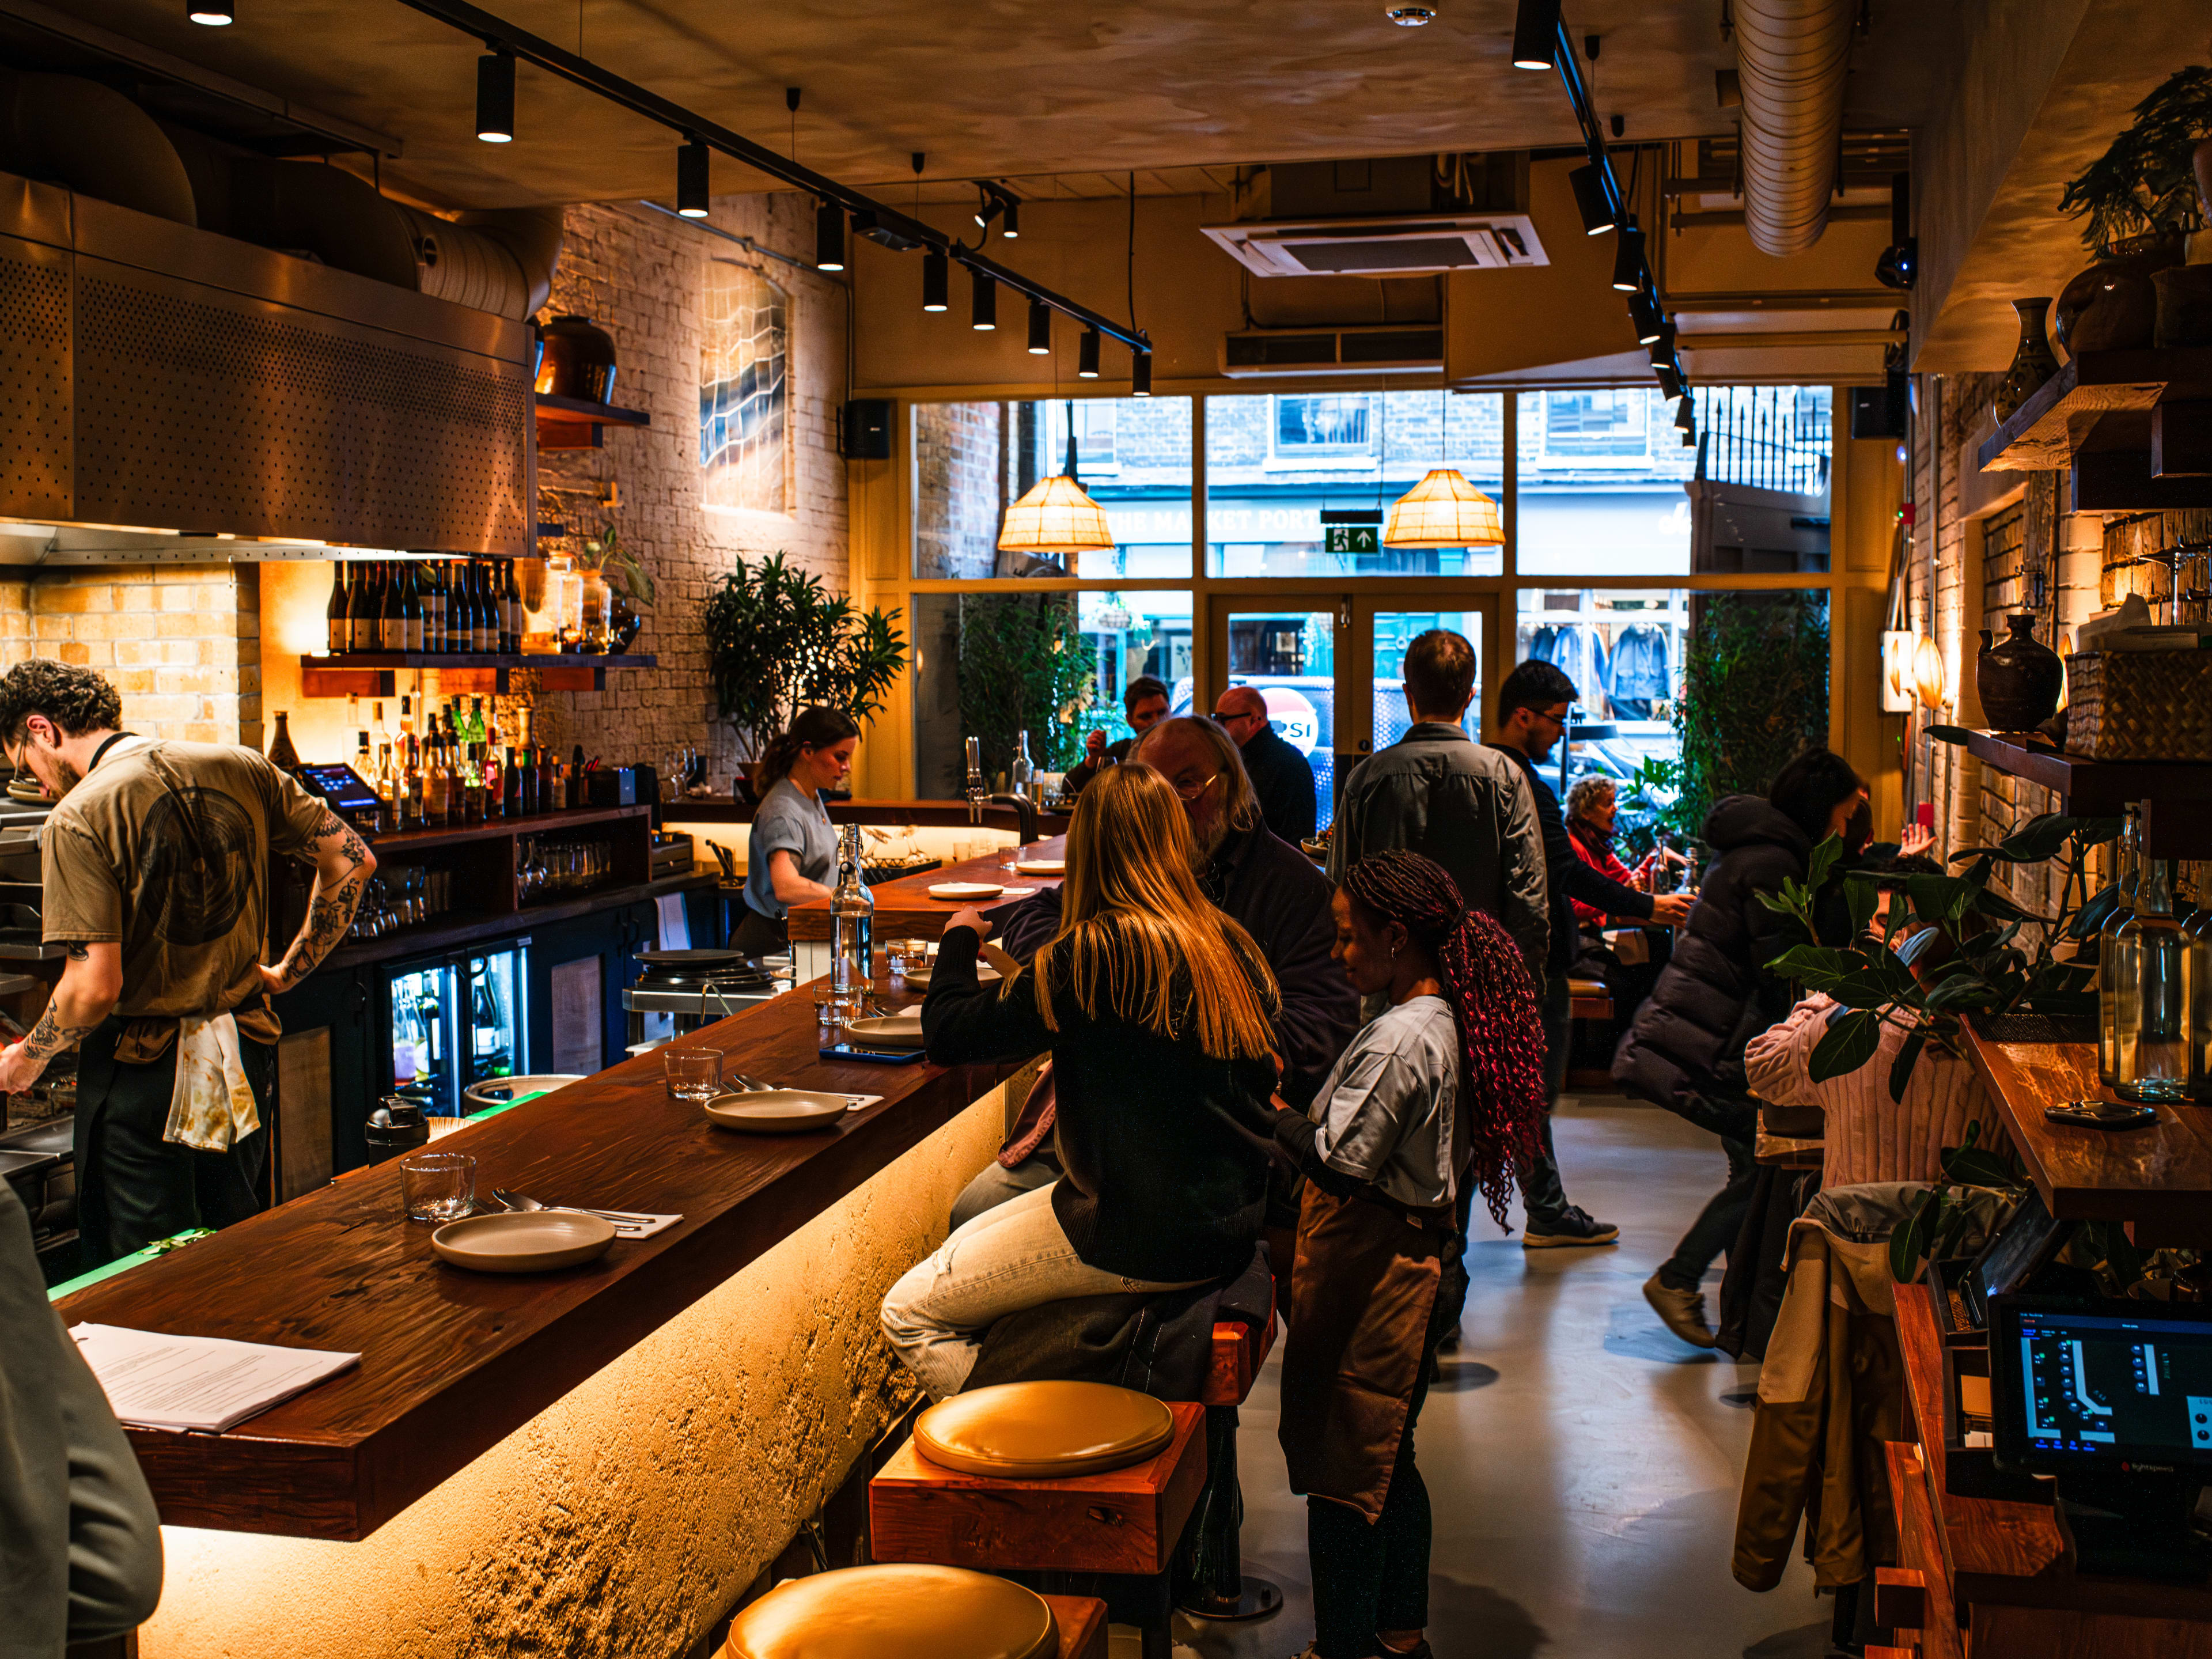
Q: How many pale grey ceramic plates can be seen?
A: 6